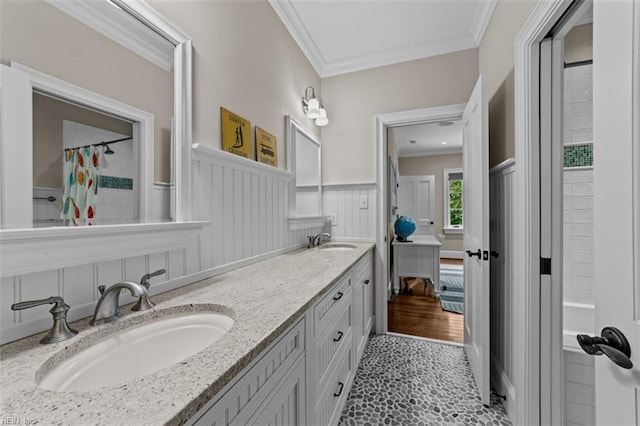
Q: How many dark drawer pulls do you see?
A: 3